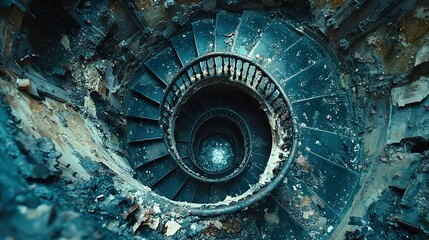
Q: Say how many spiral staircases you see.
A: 1